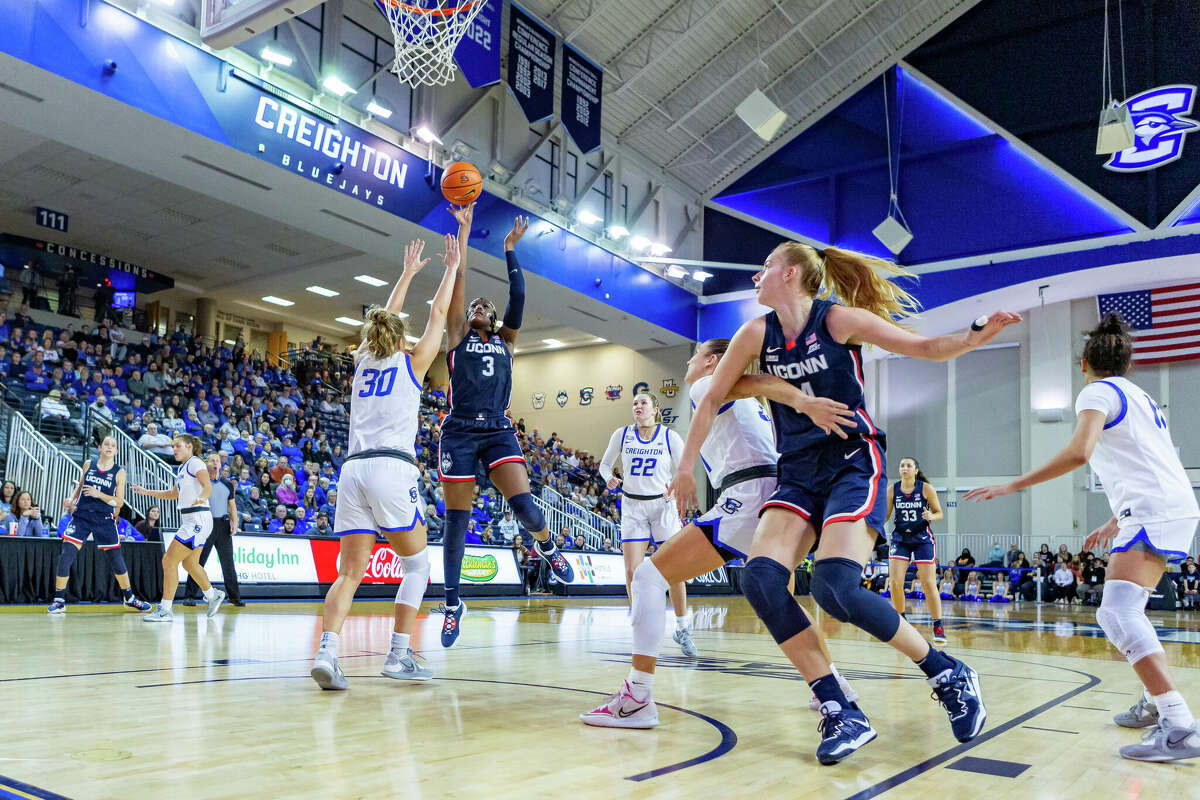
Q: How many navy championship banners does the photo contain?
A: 2